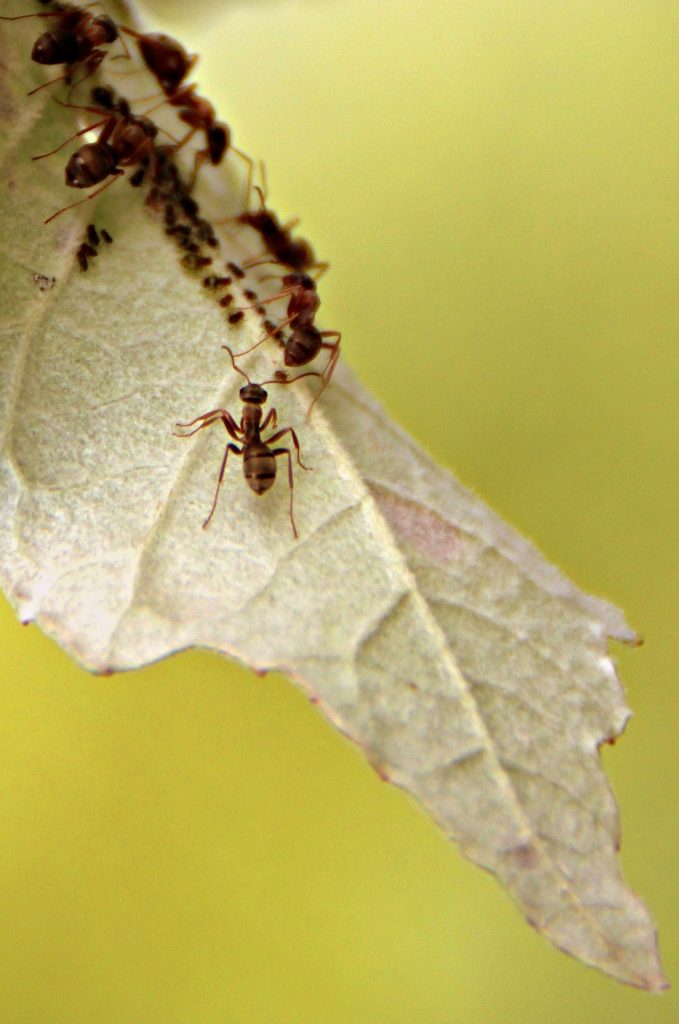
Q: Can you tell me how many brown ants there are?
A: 6